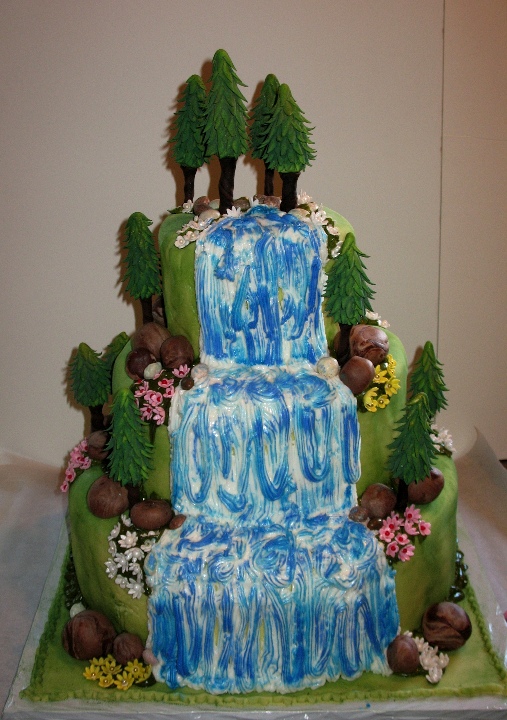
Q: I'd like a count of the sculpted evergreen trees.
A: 11